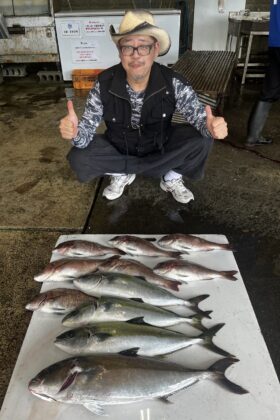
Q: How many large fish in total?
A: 4